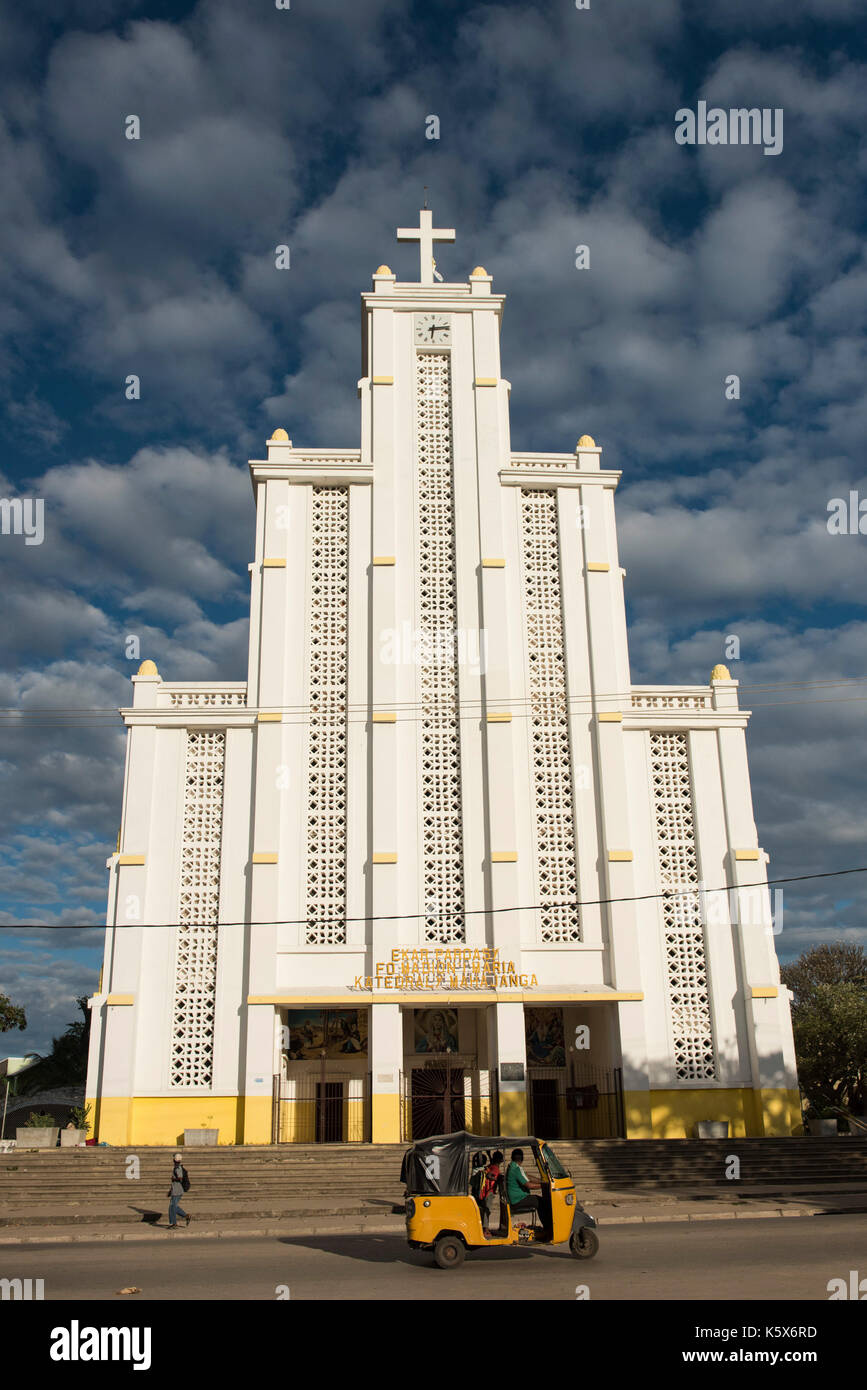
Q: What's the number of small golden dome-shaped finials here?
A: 6